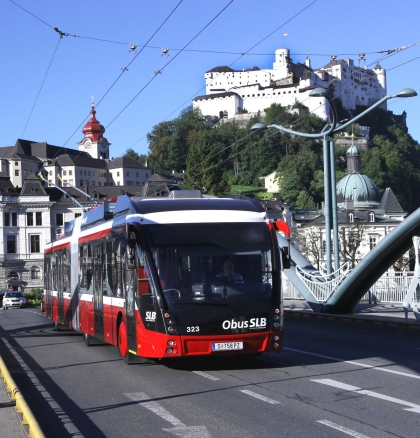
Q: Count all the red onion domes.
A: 1